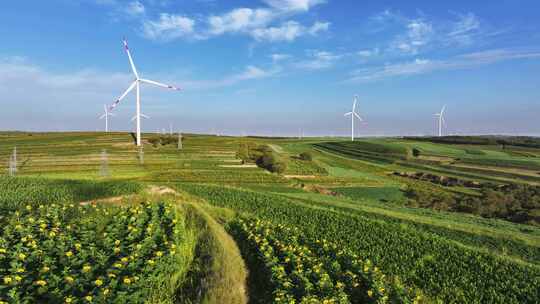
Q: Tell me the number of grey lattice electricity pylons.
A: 4